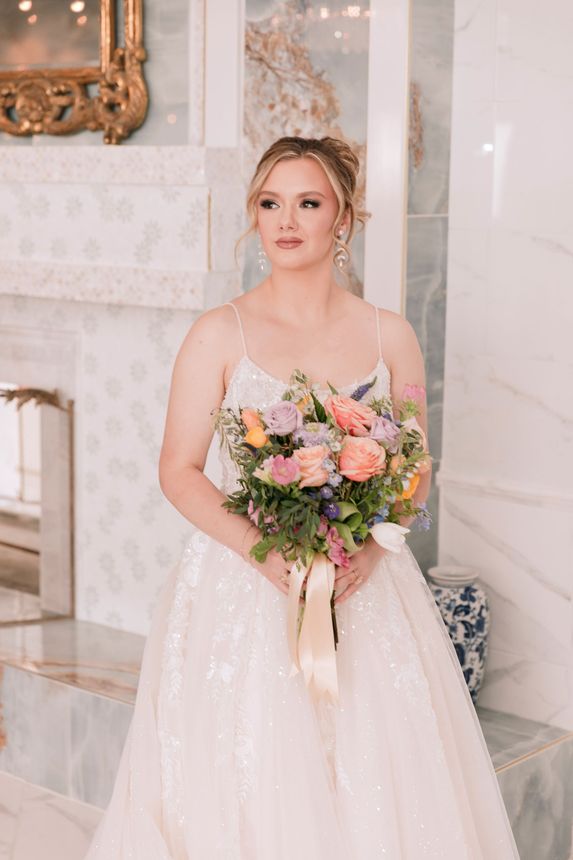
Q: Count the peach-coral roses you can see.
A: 3